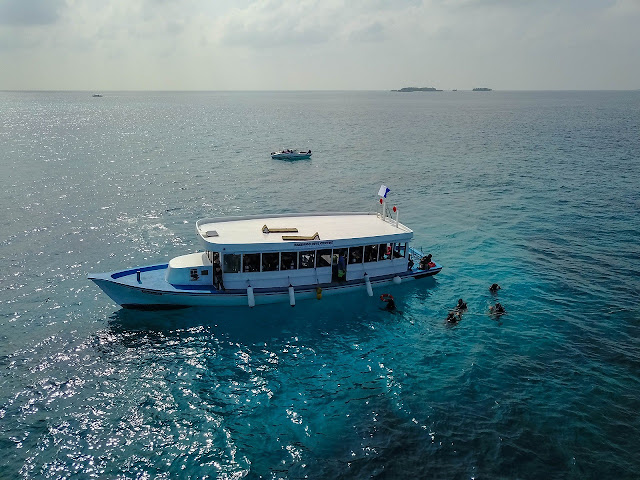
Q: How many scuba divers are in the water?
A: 5